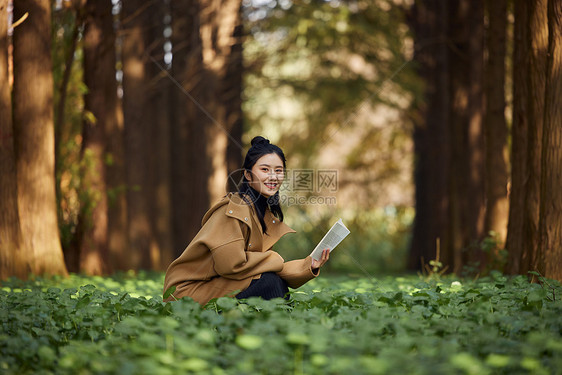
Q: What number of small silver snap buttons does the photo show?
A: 4